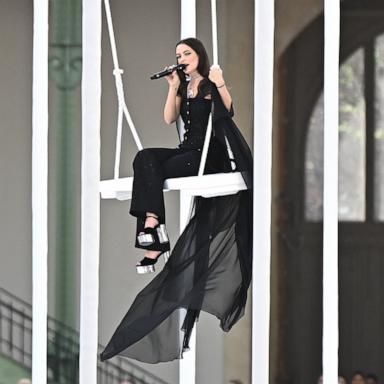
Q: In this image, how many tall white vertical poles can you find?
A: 5